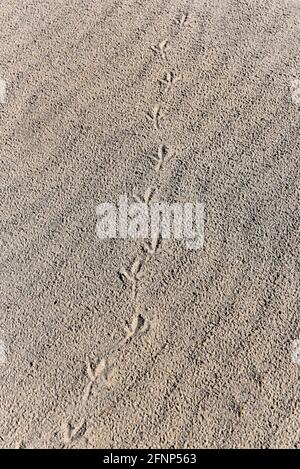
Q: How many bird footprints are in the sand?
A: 11